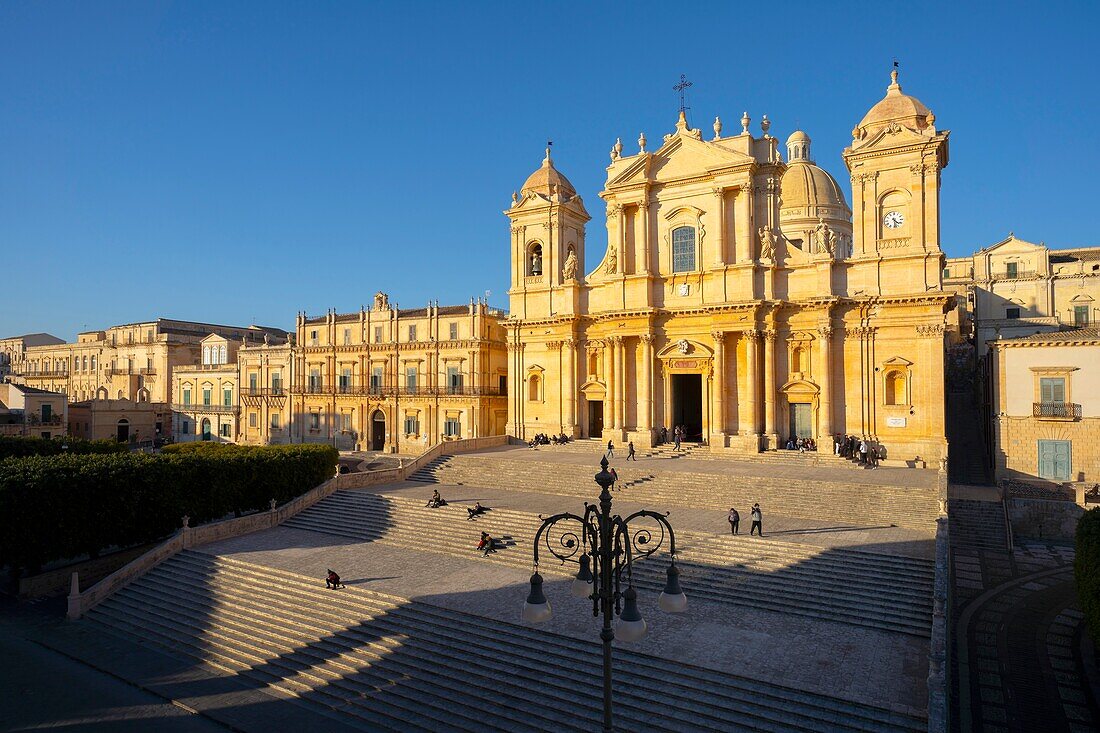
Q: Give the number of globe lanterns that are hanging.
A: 4